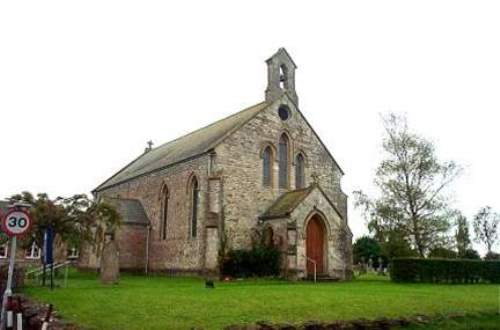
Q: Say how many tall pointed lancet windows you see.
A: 5